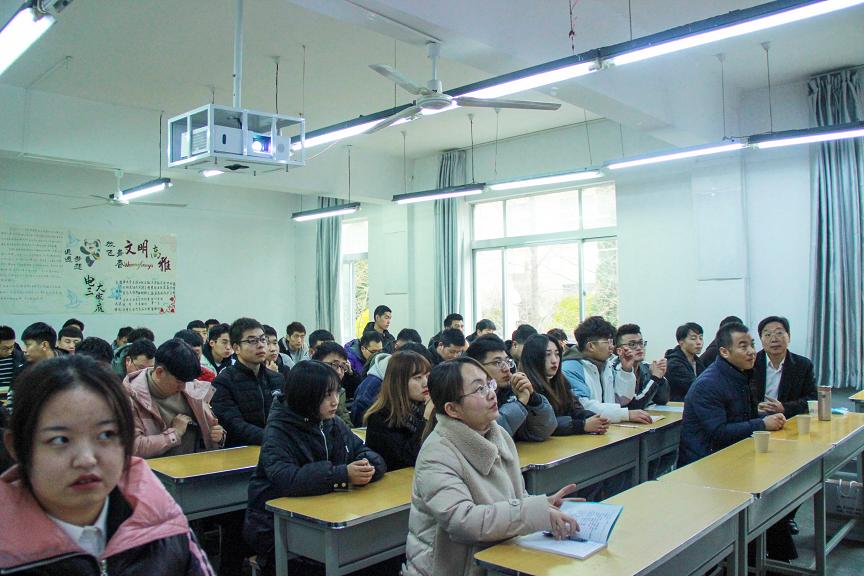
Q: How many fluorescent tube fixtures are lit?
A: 11